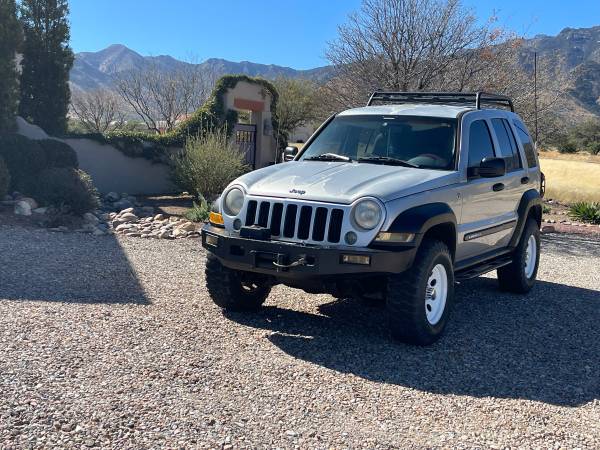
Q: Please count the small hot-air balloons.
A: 0